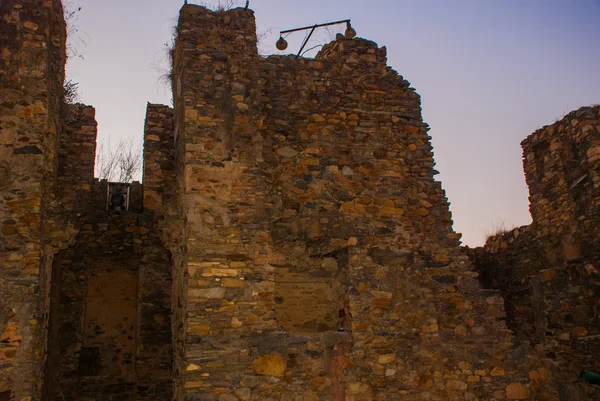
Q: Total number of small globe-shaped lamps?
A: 2